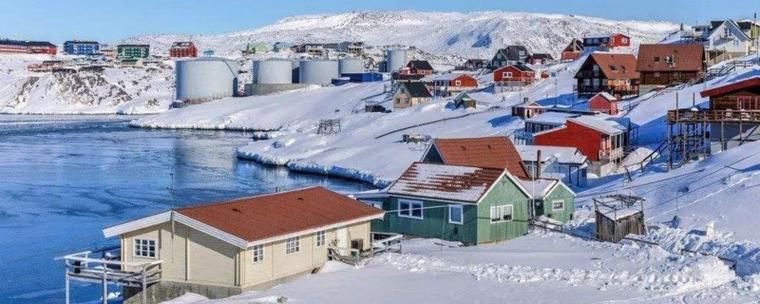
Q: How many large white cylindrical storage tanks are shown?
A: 5